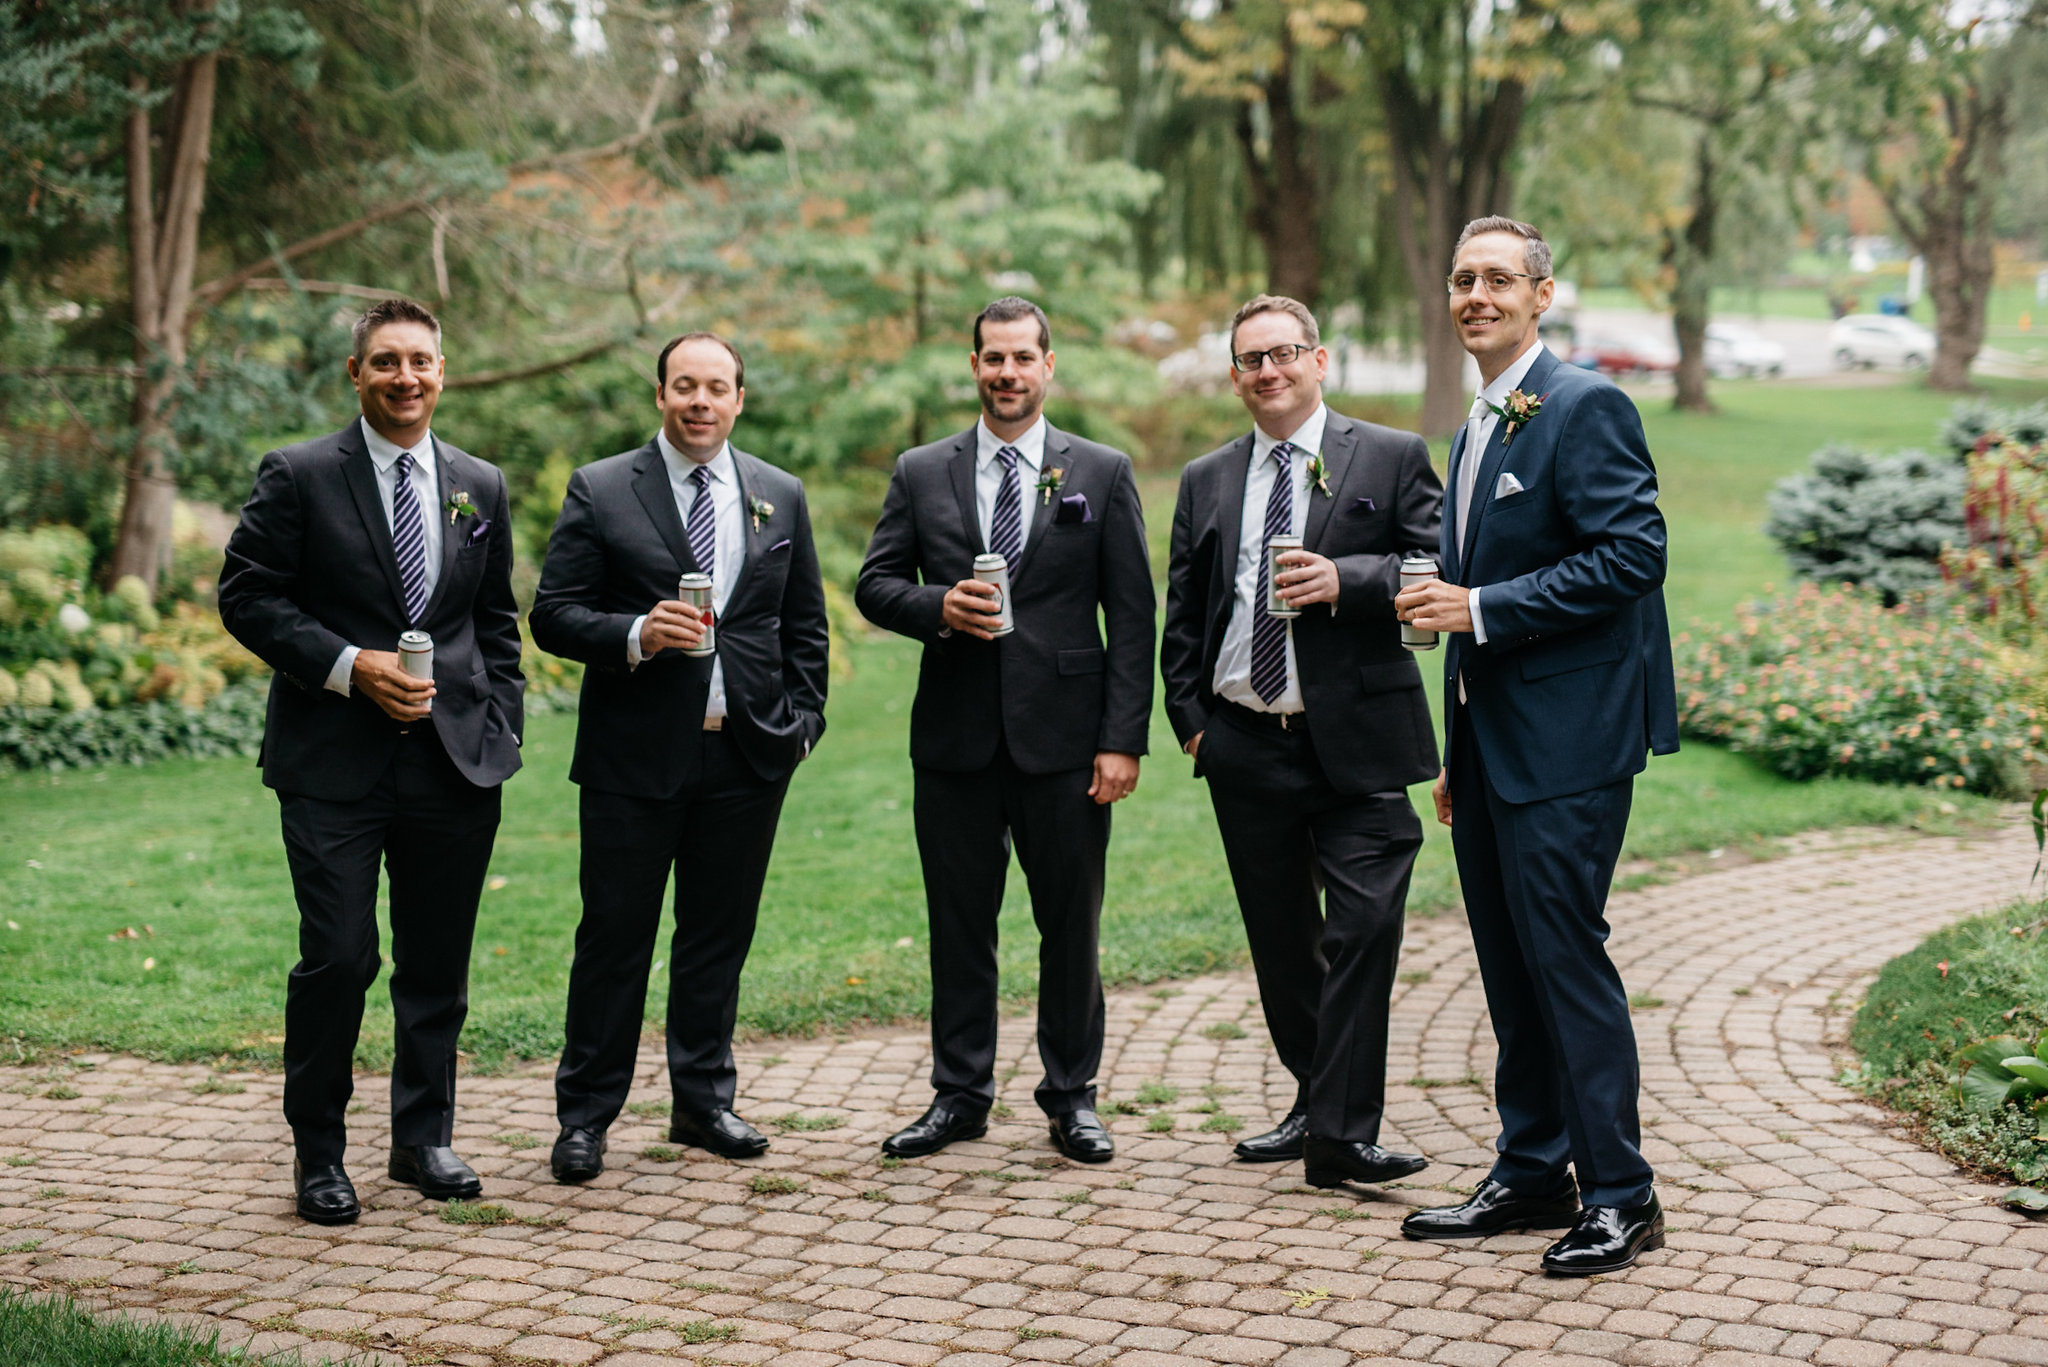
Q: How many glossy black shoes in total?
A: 10